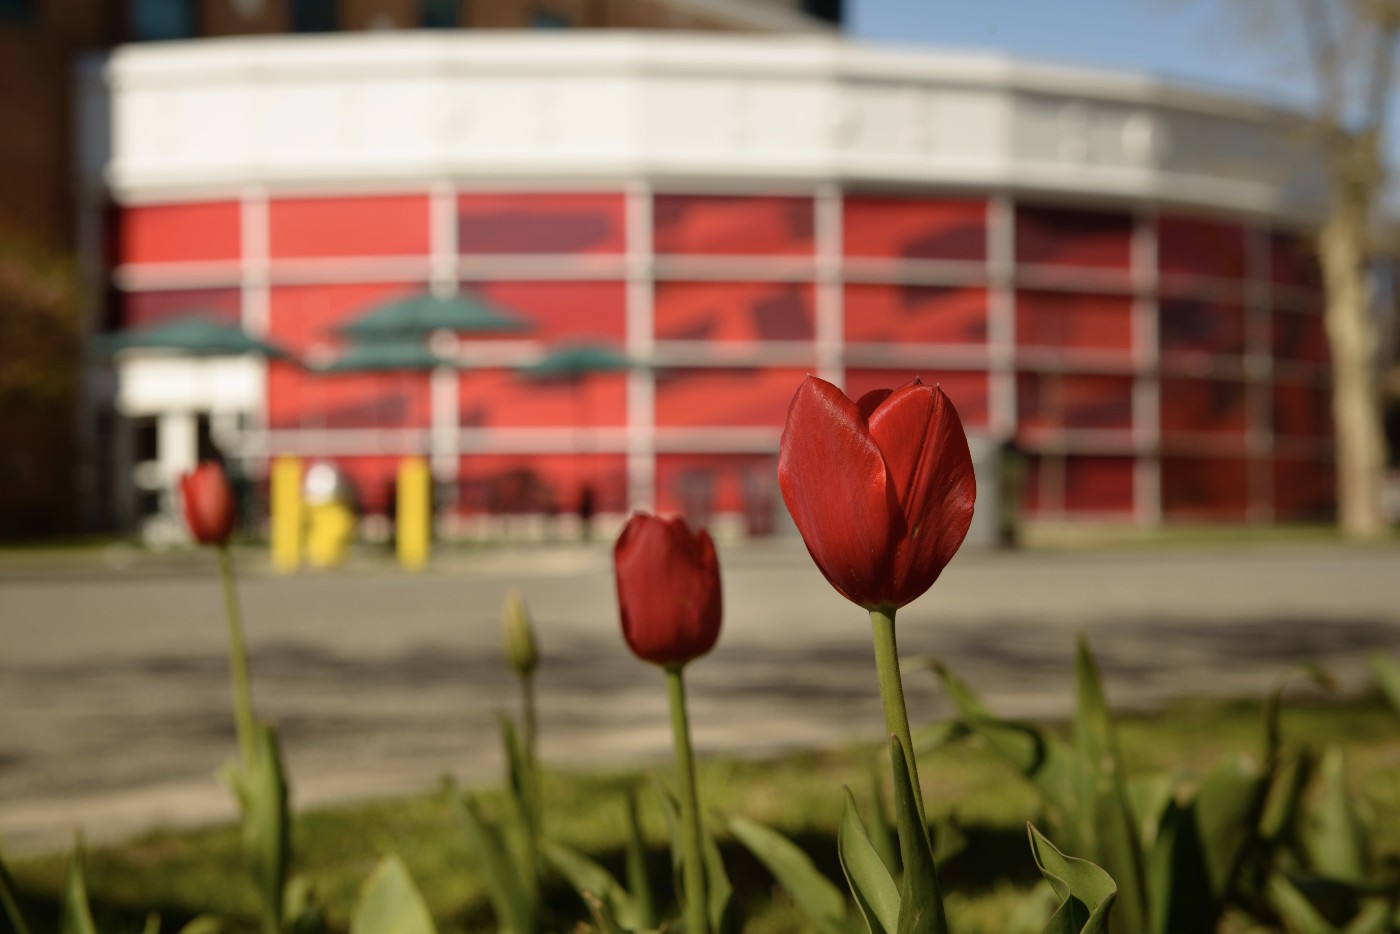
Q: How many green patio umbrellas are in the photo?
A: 4